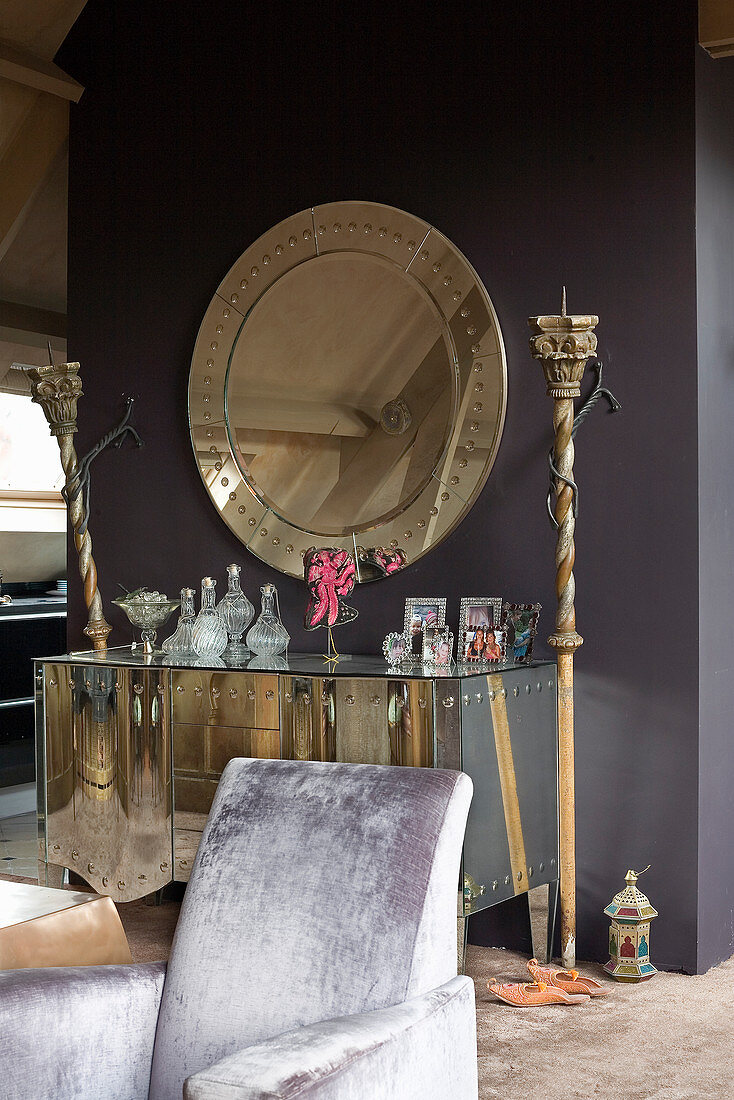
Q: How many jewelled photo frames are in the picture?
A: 7